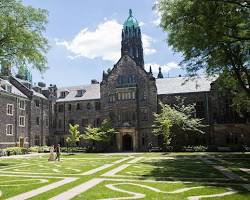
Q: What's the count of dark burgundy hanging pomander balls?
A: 0